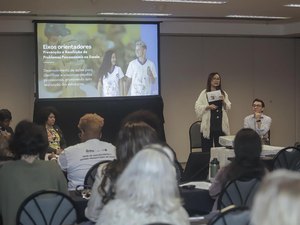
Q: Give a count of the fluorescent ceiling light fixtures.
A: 5